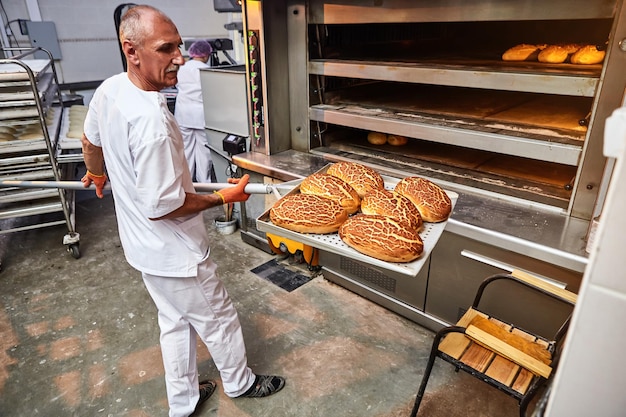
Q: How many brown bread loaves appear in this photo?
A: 11